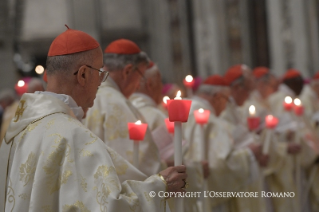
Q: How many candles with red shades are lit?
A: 11